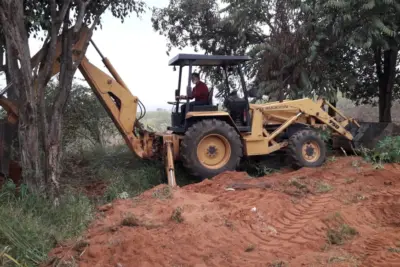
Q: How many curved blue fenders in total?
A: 0